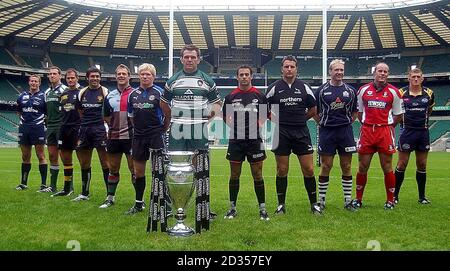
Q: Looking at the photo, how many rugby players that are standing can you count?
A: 12